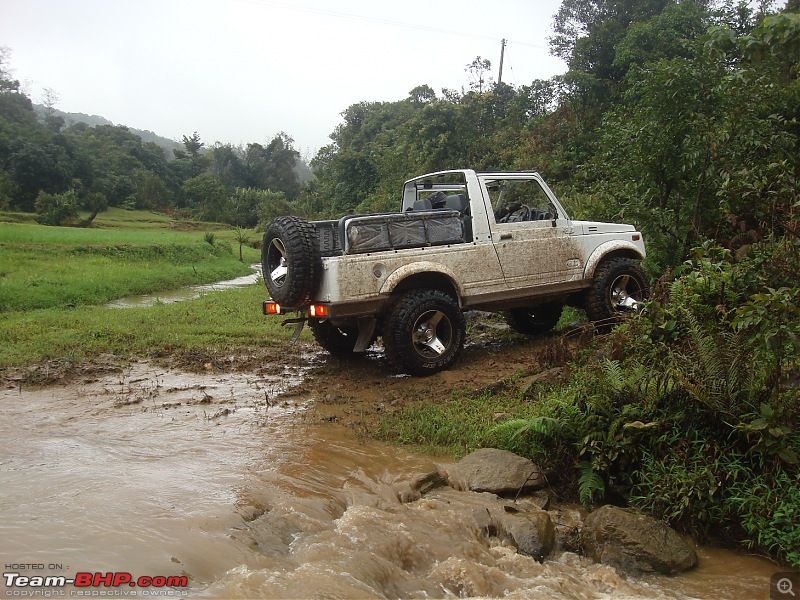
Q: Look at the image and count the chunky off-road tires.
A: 5